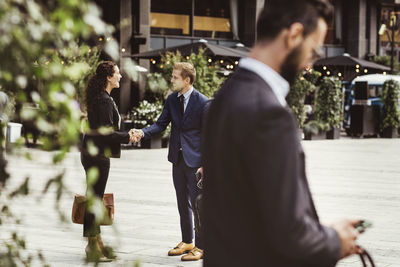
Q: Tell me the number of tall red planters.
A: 0